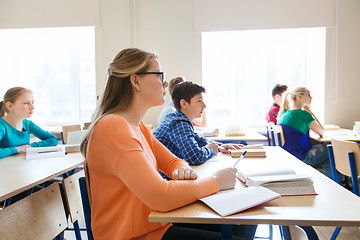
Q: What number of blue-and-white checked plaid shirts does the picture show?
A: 1